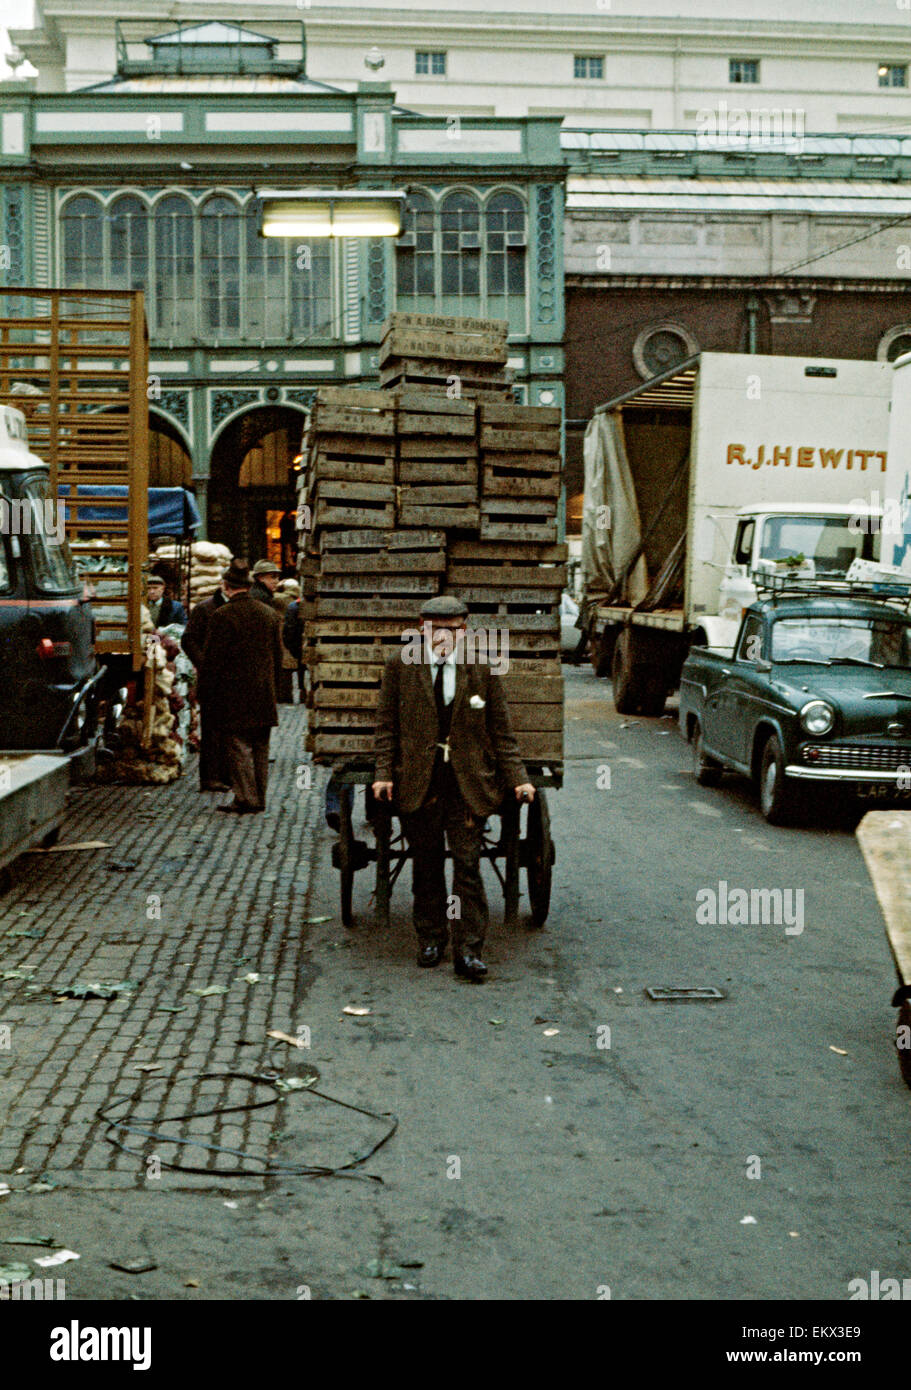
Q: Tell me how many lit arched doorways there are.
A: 1